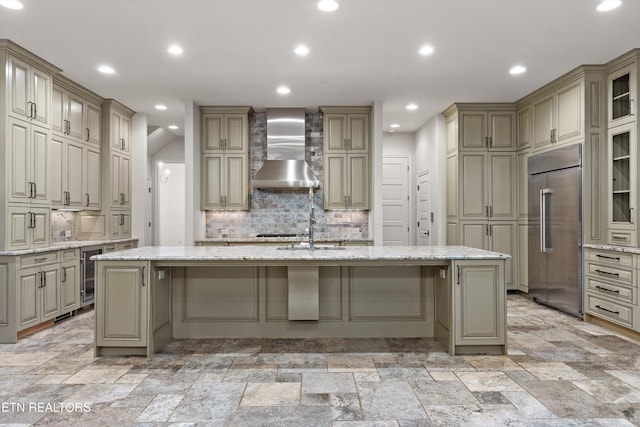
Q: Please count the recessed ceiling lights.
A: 13